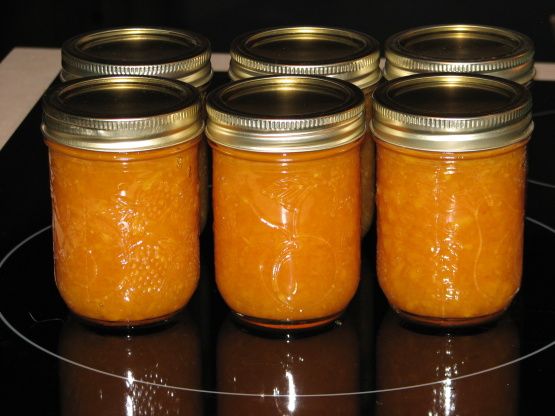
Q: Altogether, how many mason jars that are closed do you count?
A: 6